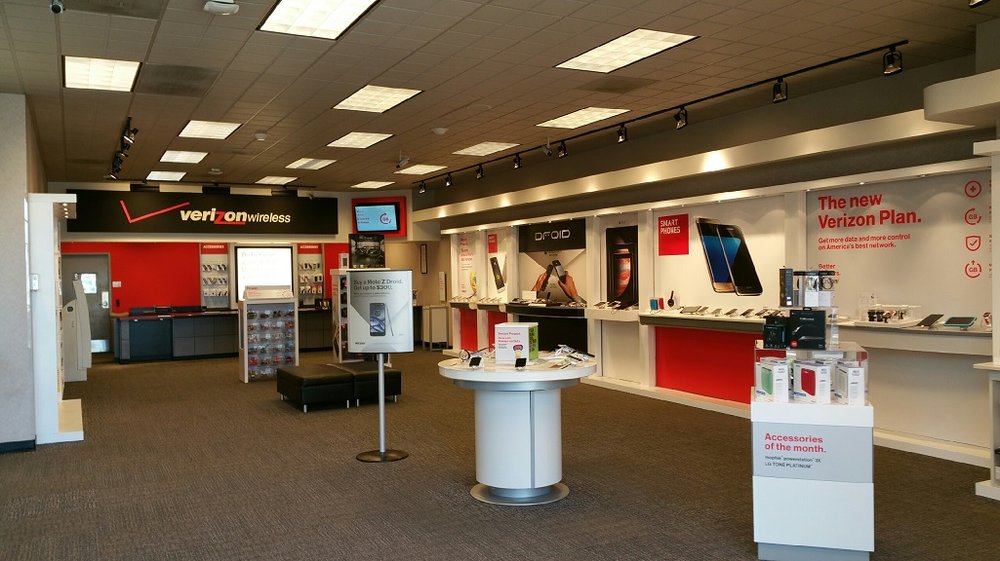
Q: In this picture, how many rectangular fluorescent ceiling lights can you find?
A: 14